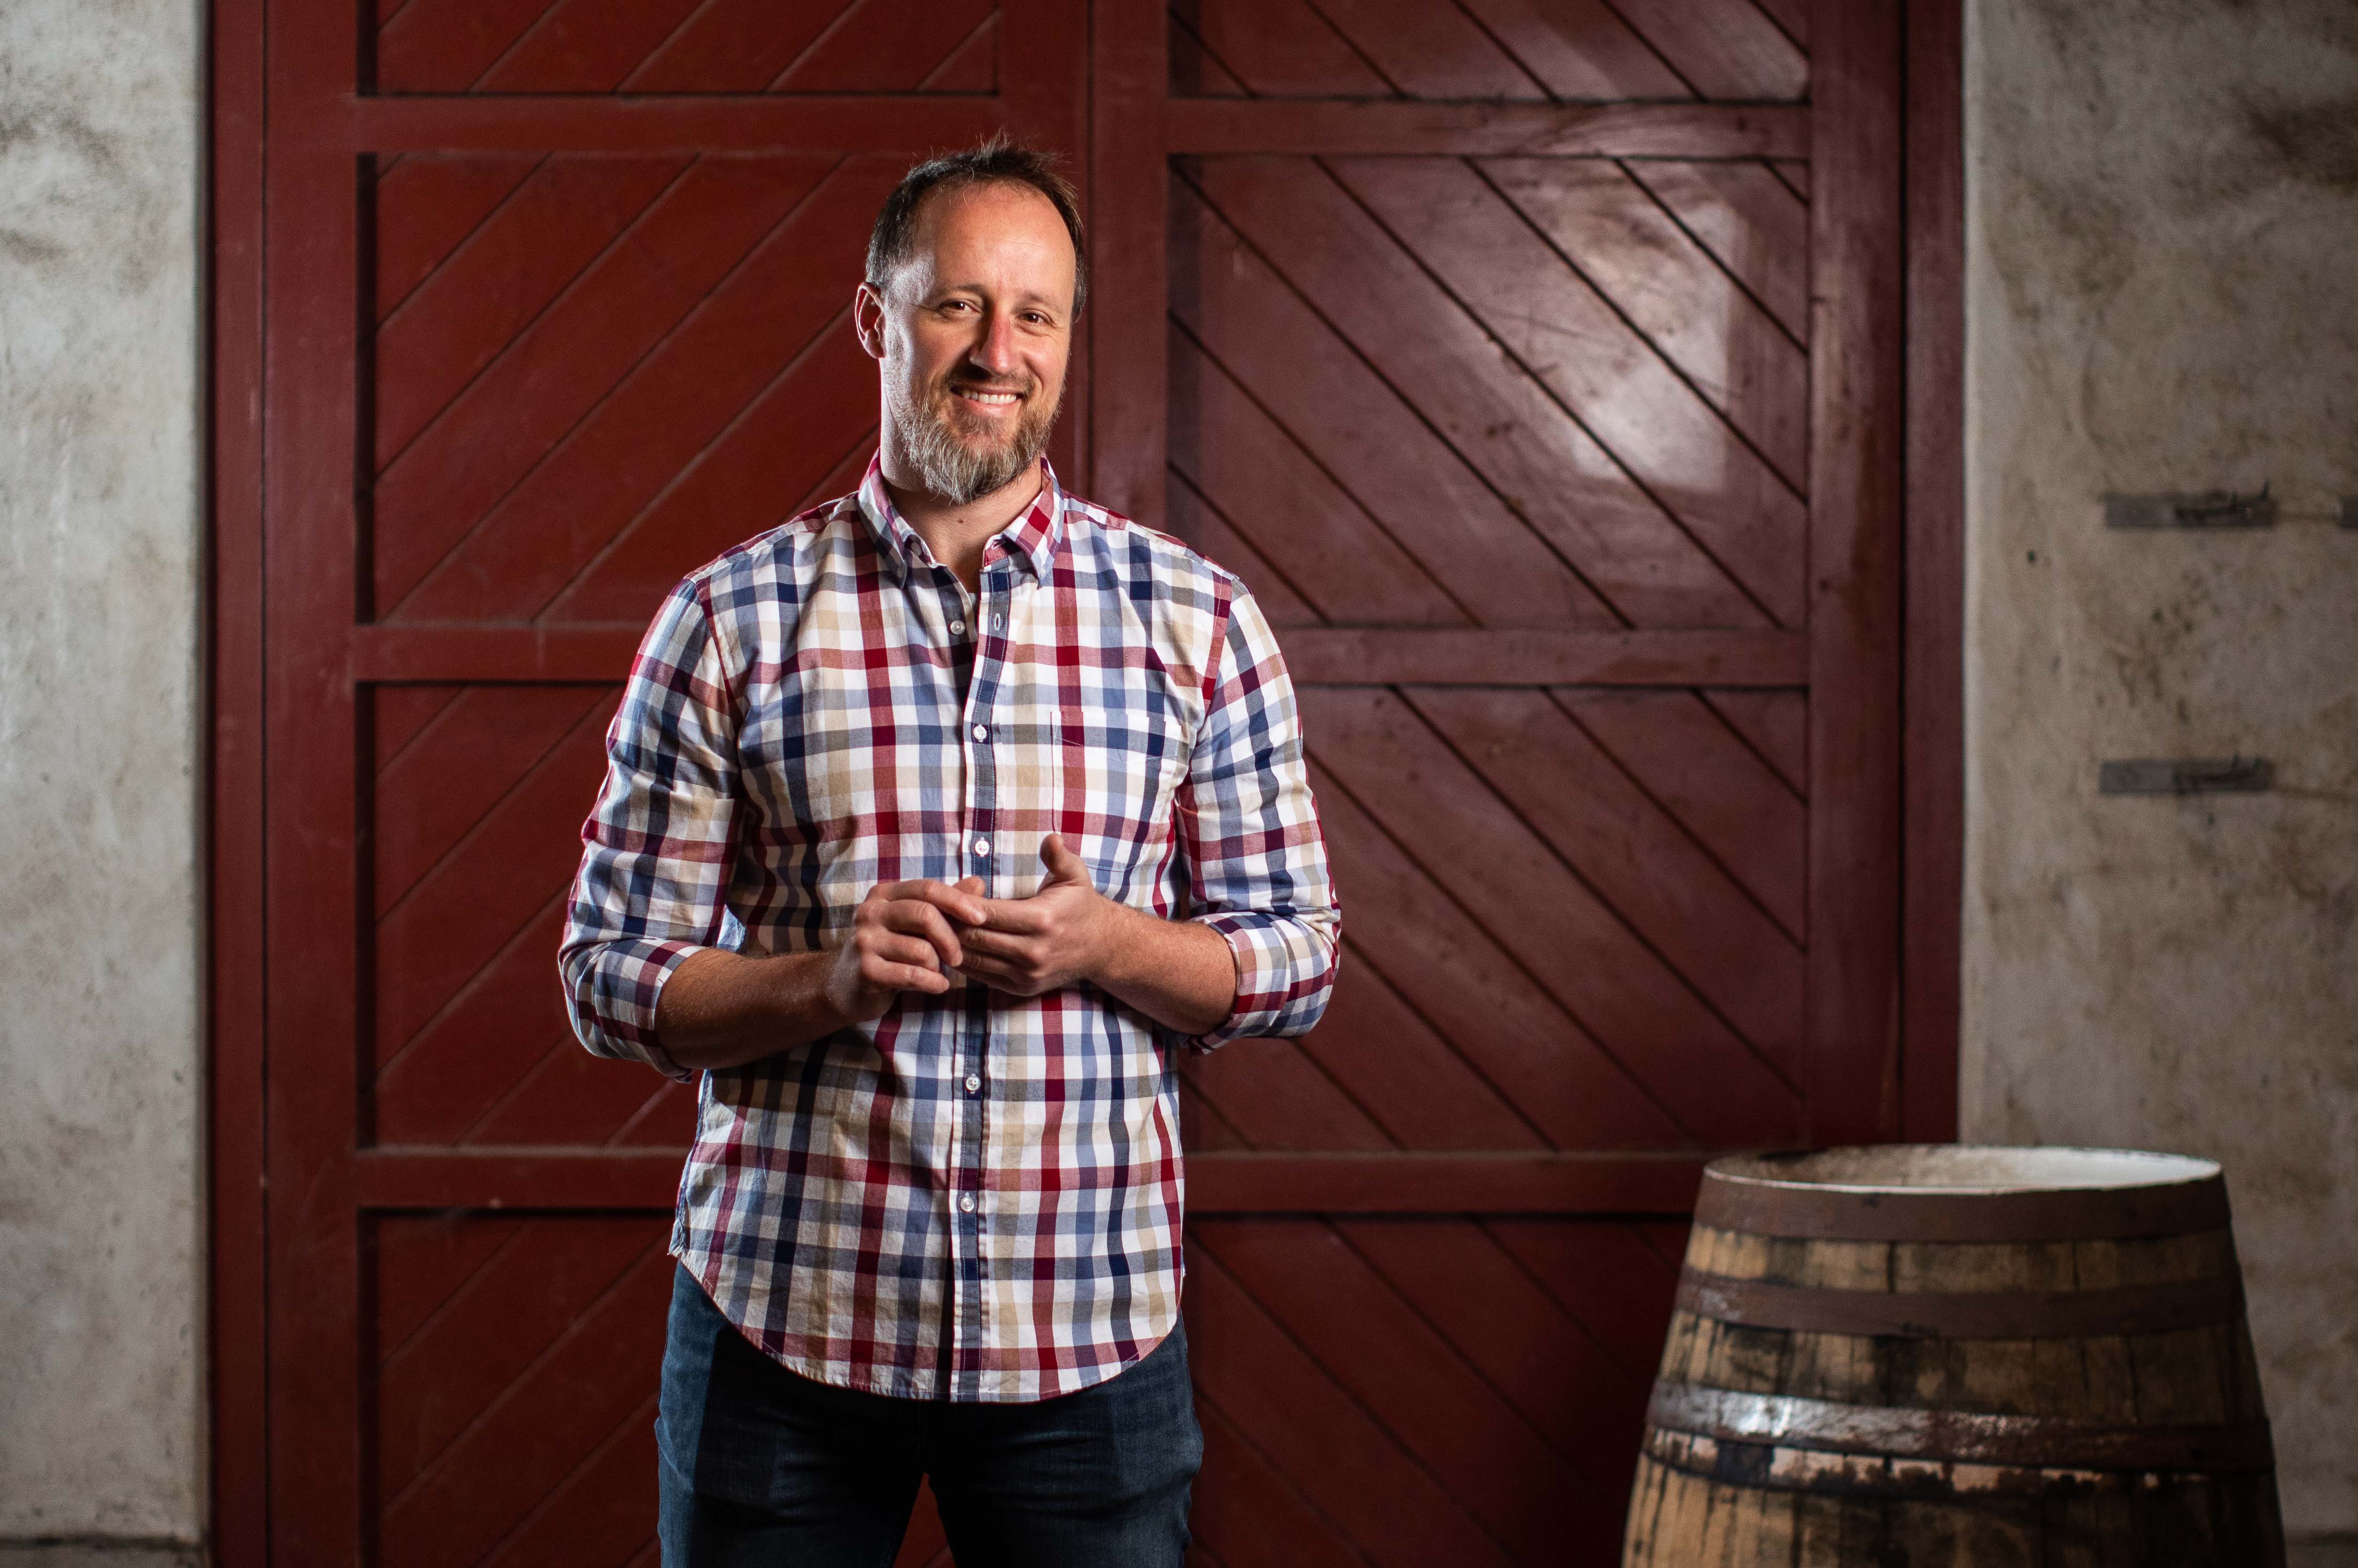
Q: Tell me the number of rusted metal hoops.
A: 3